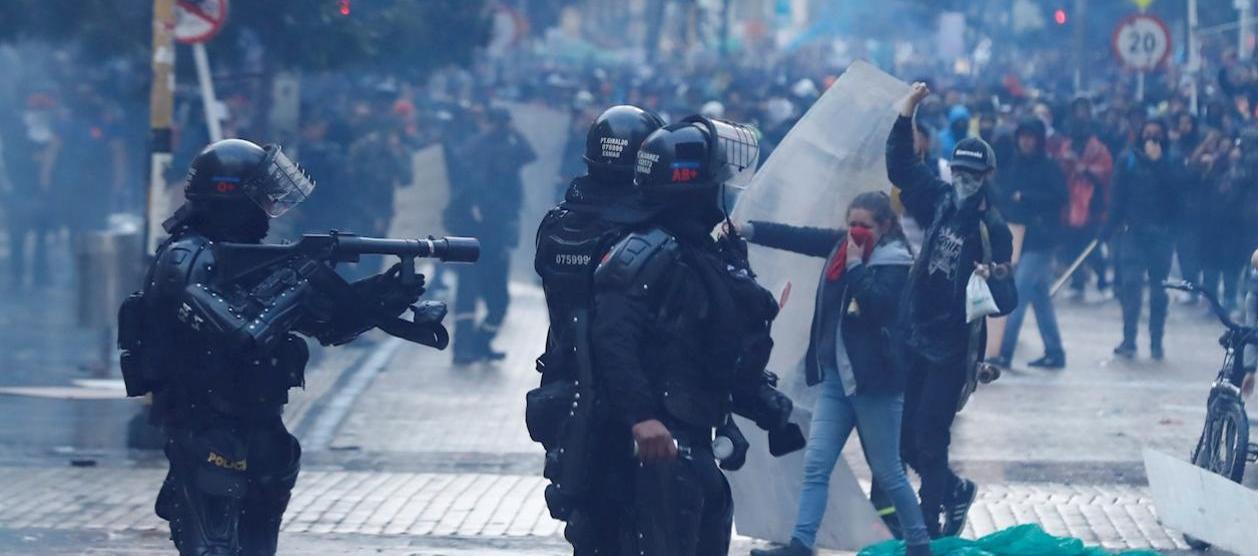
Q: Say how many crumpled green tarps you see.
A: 1